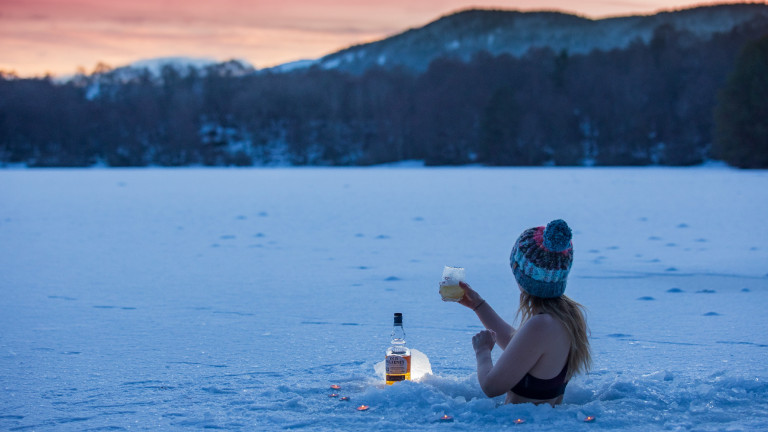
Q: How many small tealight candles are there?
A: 7